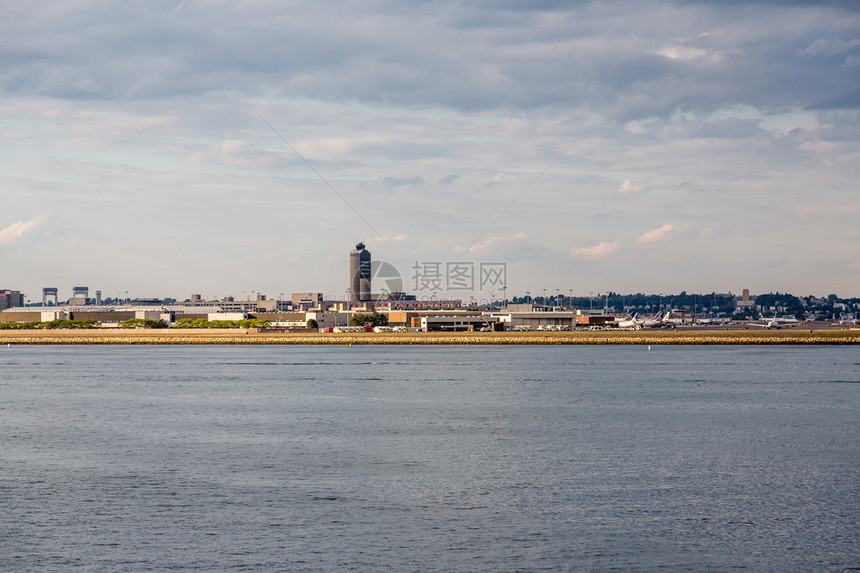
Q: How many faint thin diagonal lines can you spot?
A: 2